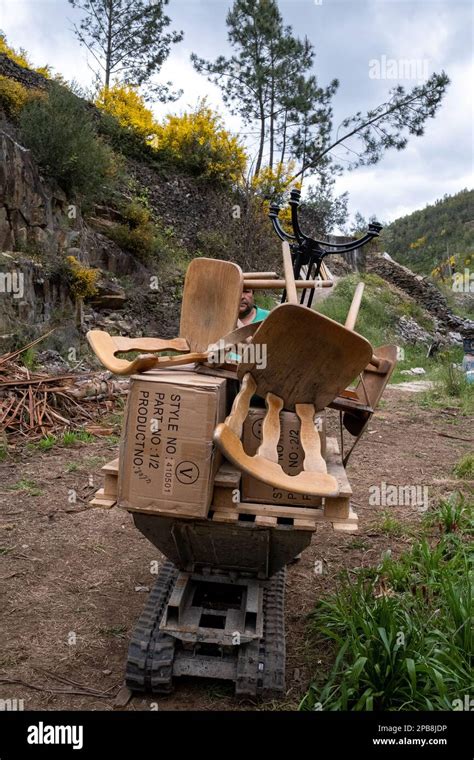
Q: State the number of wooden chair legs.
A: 4